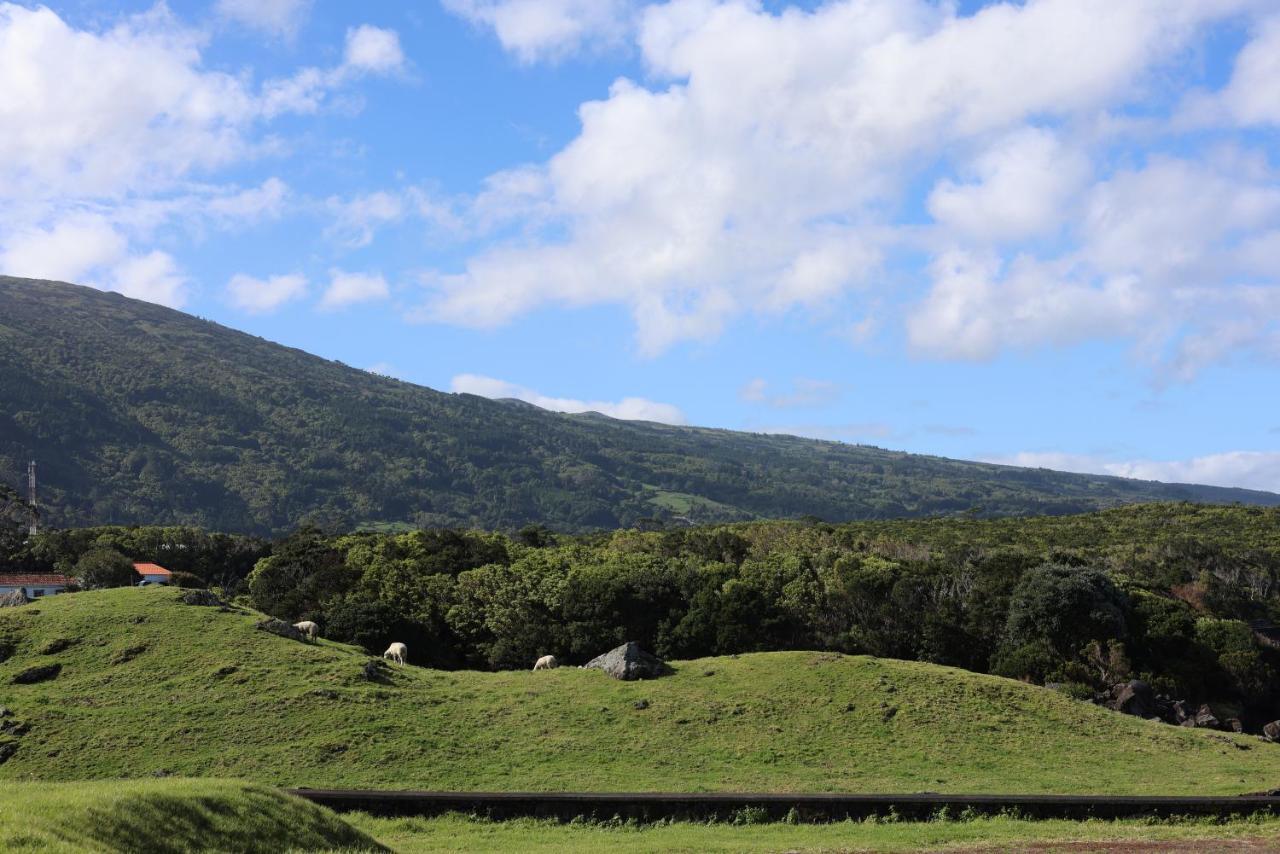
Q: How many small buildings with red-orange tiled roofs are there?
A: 2